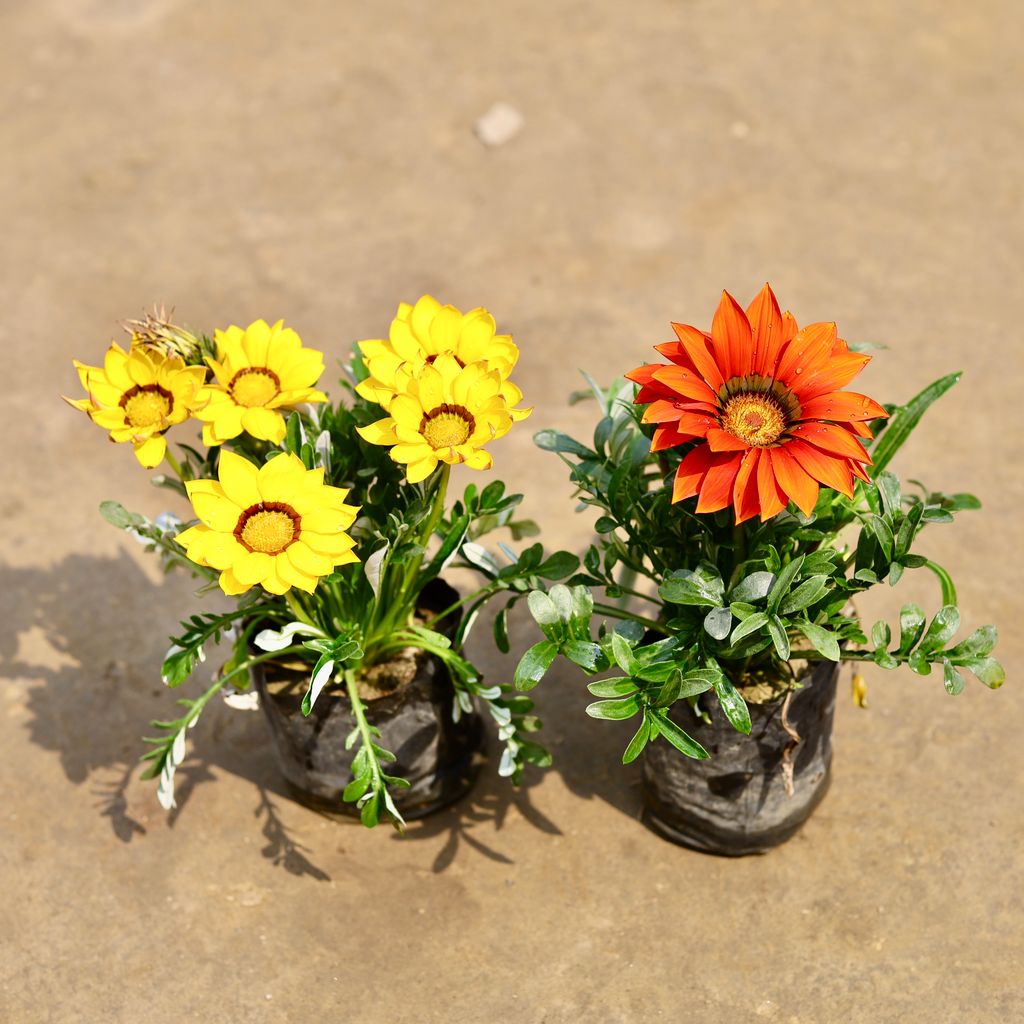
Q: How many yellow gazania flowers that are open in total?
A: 5